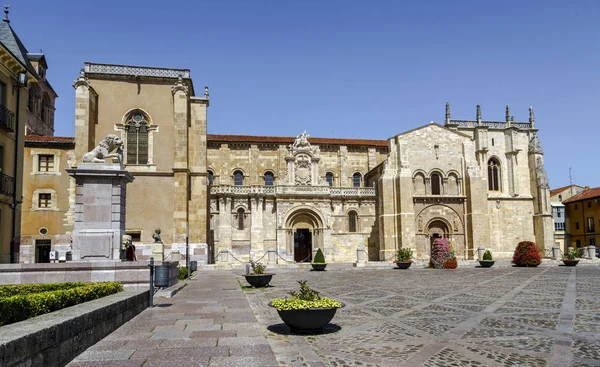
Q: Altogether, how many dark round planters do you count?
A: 6